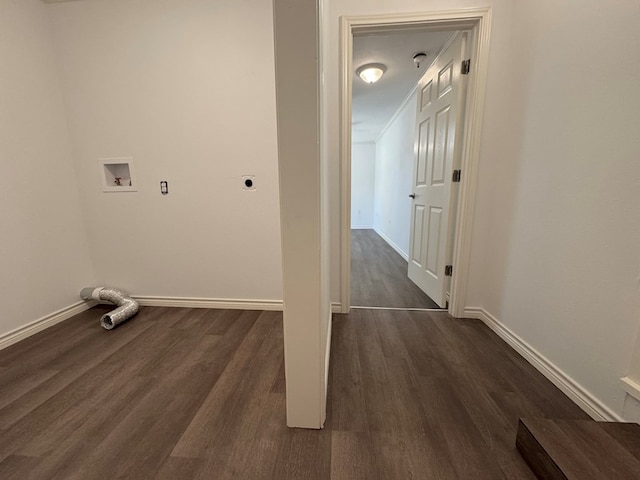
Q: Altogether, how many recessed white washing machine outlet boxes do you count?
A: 1